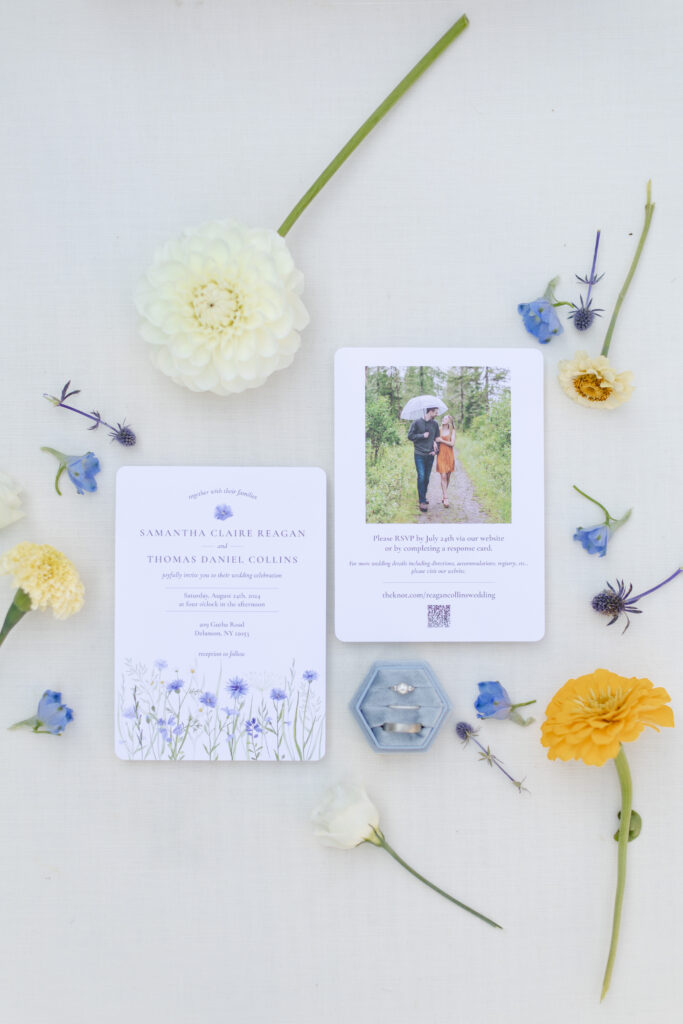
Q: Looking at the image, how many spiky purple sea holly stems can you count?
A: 4